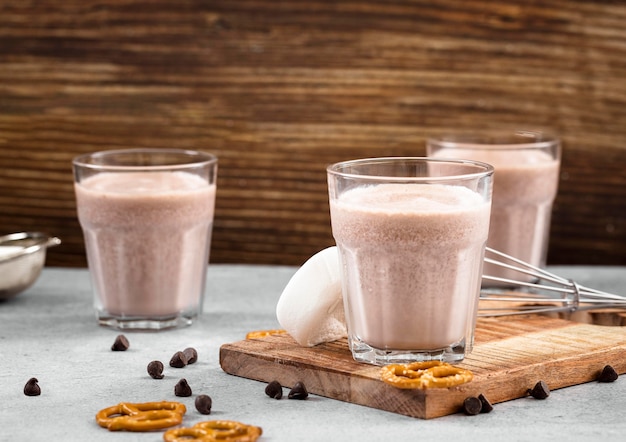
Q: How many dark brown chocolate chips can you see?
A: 13